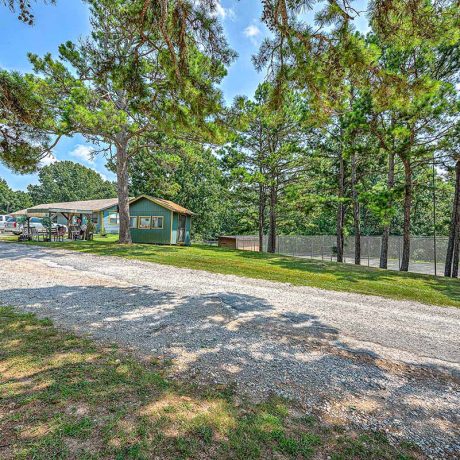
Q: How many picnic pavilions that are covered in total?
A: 1